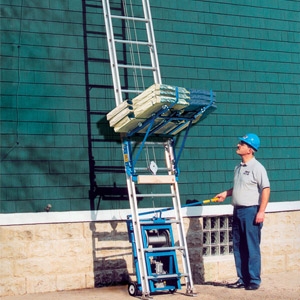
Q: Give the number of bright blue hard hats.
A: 1